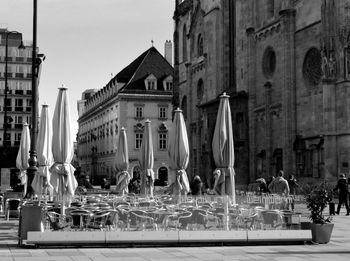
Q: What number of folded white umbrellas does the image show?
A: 7